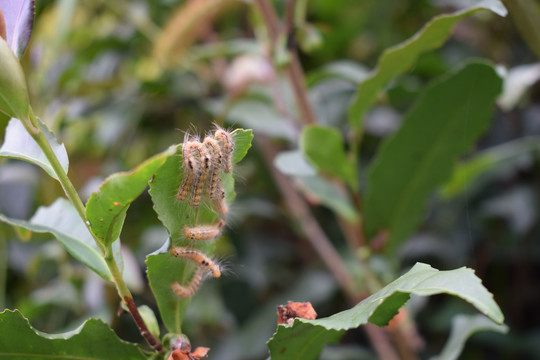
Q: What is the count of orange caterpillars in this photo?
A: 8